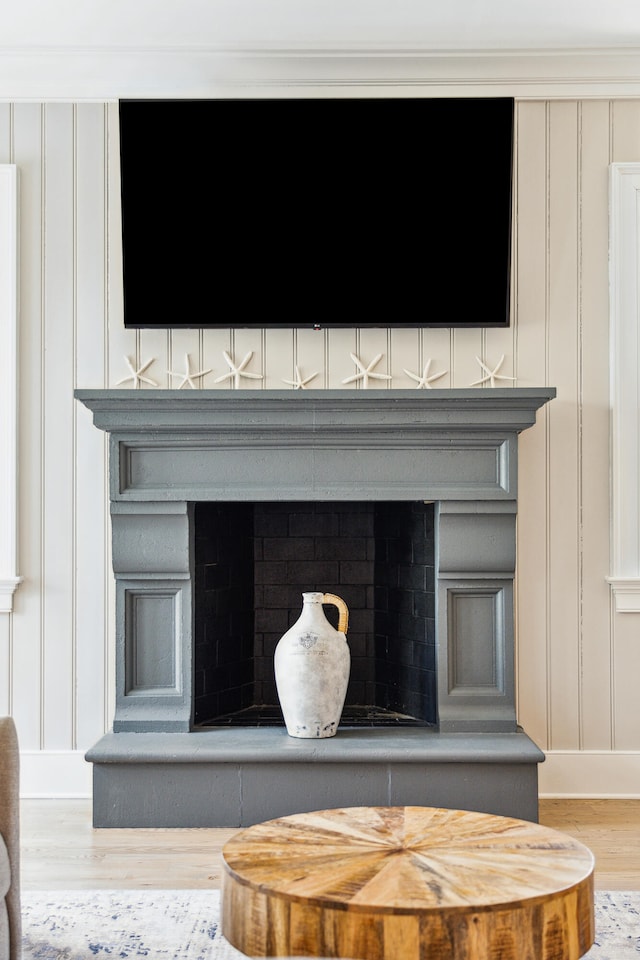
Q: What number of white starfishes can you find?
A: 7